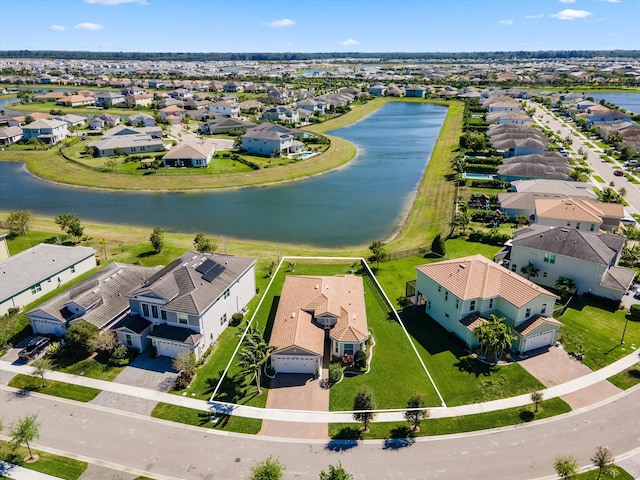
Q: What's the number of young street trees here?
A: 9